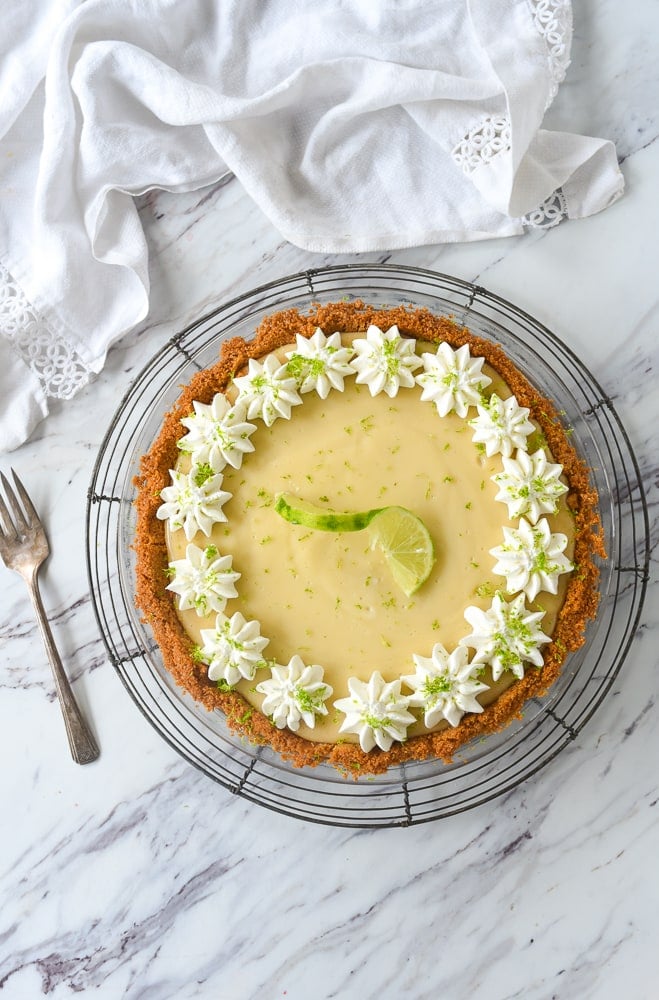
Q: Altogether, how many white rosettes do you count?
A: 15